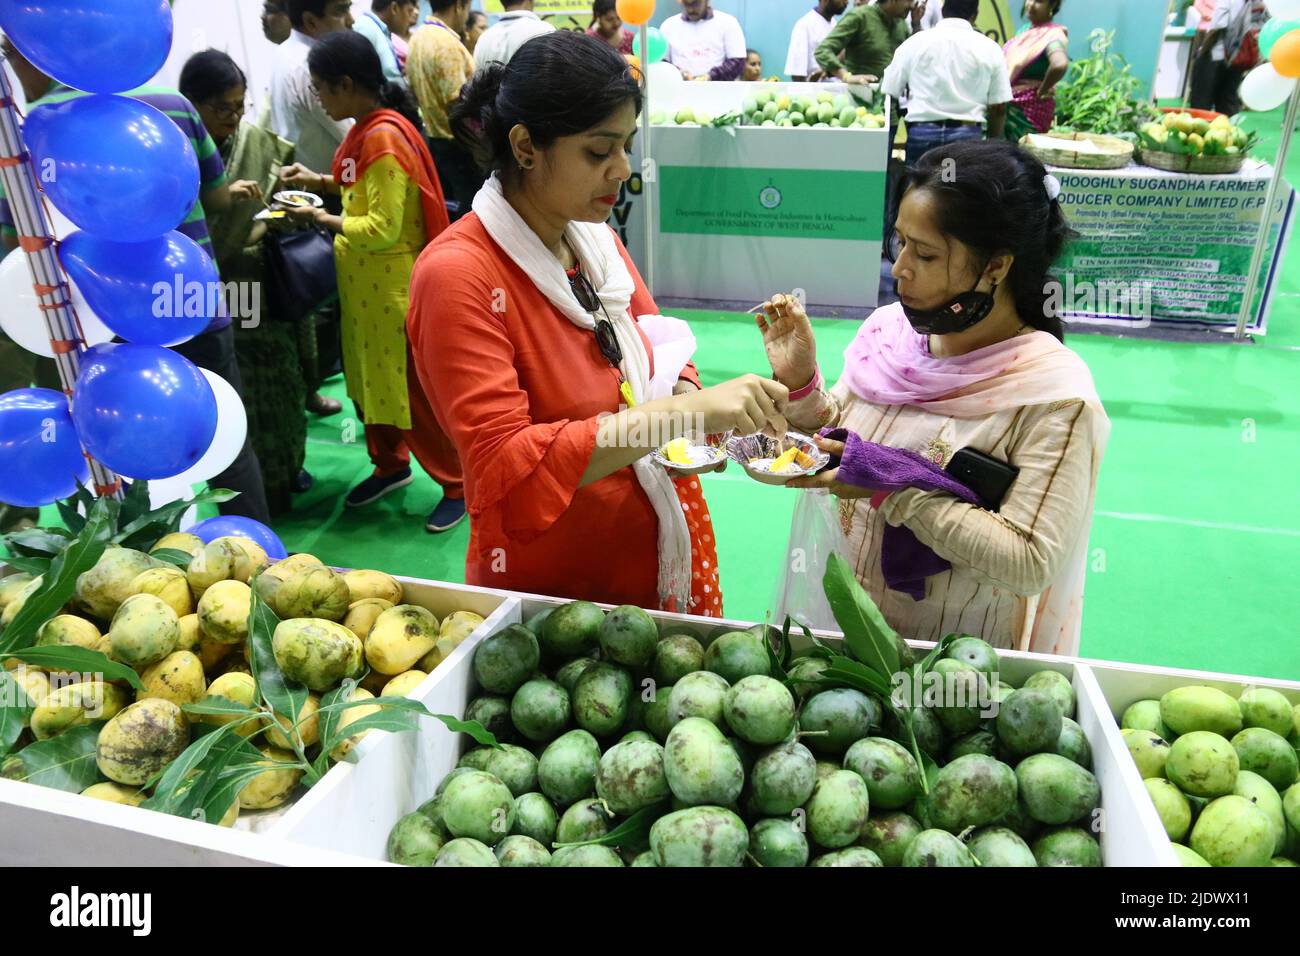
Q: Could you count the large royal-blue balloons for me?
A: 6